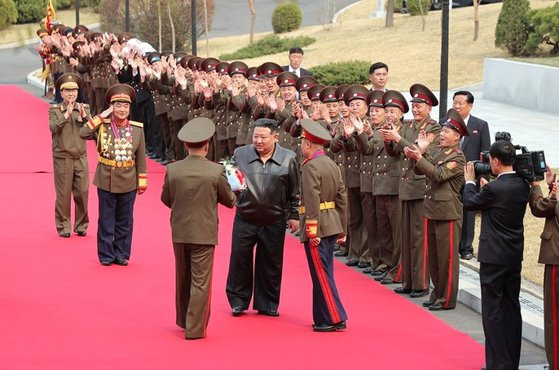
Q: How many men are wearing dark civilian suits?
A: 4